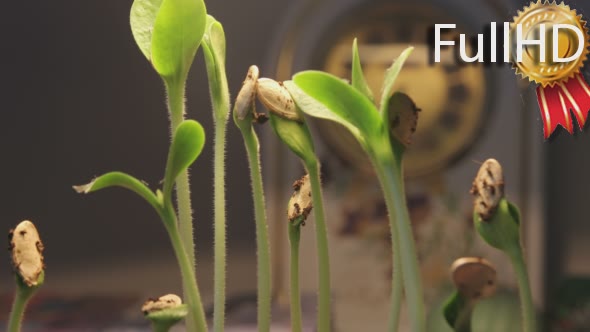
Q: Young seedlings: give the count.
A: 12